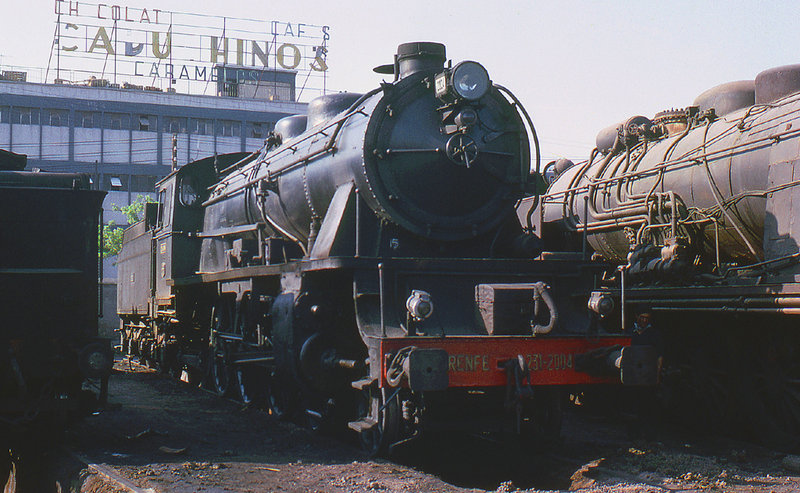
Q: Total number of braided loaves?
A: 0